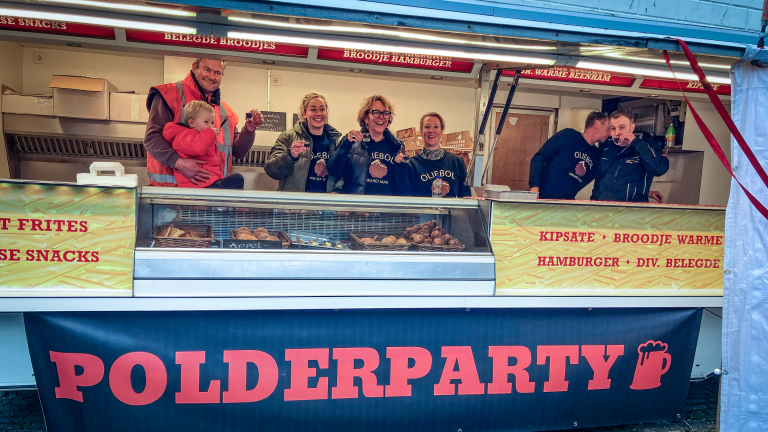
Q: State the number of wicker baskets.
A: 4